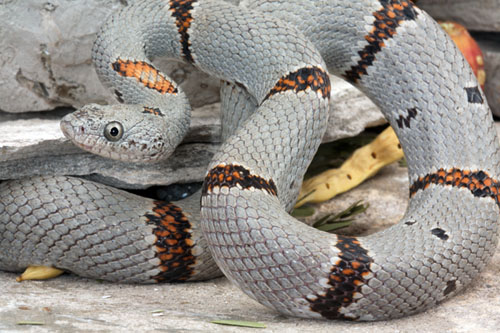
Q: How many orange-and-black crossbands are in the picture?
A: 8